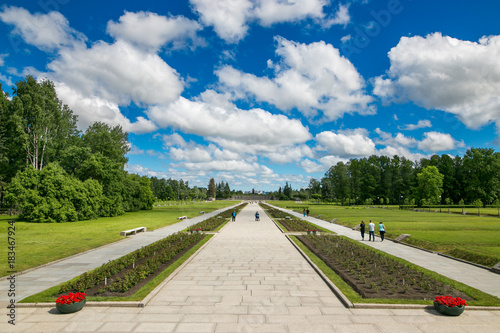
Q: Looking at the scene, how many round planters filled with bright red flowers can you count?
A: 2